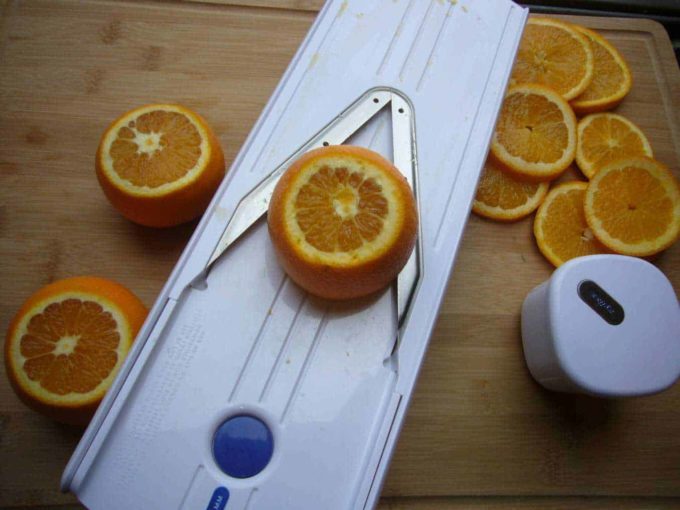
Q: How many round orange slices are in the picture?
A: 7